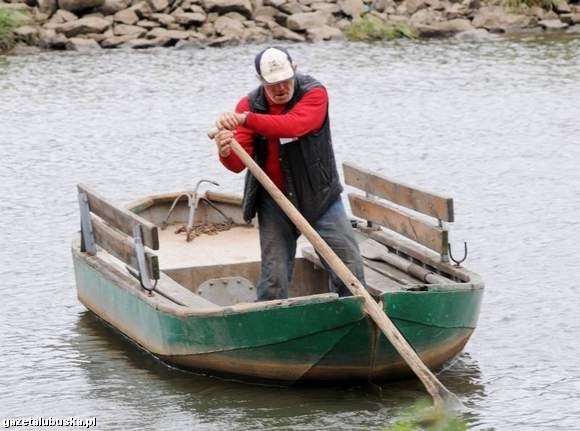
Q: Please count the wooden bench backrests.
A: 2